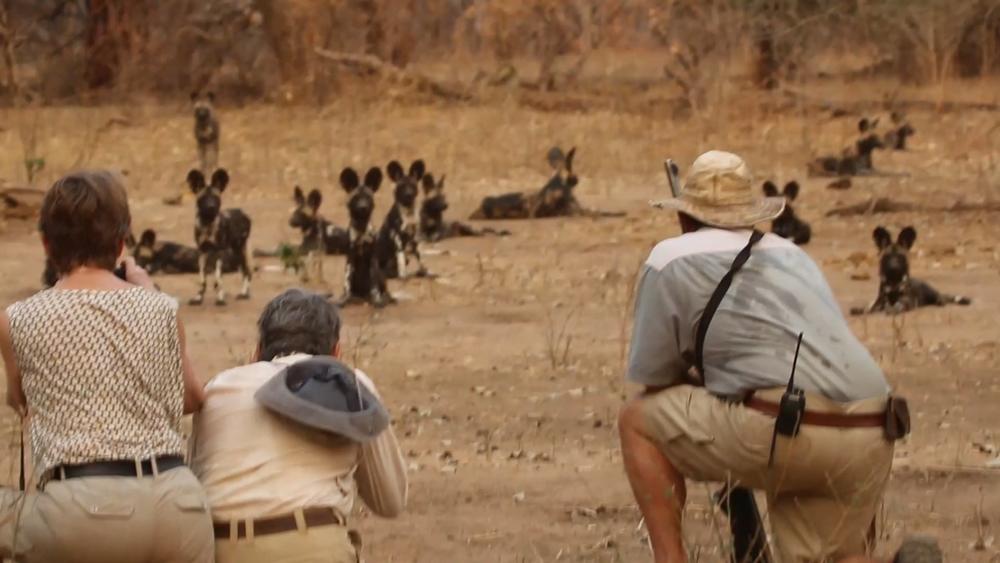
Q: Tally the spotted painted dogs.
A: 12